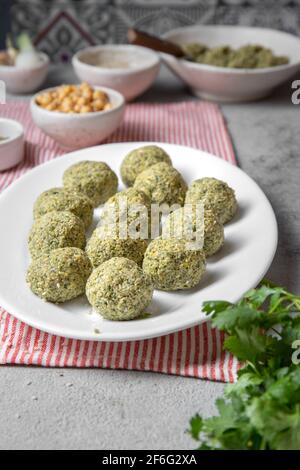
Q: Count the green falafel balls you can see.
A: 12